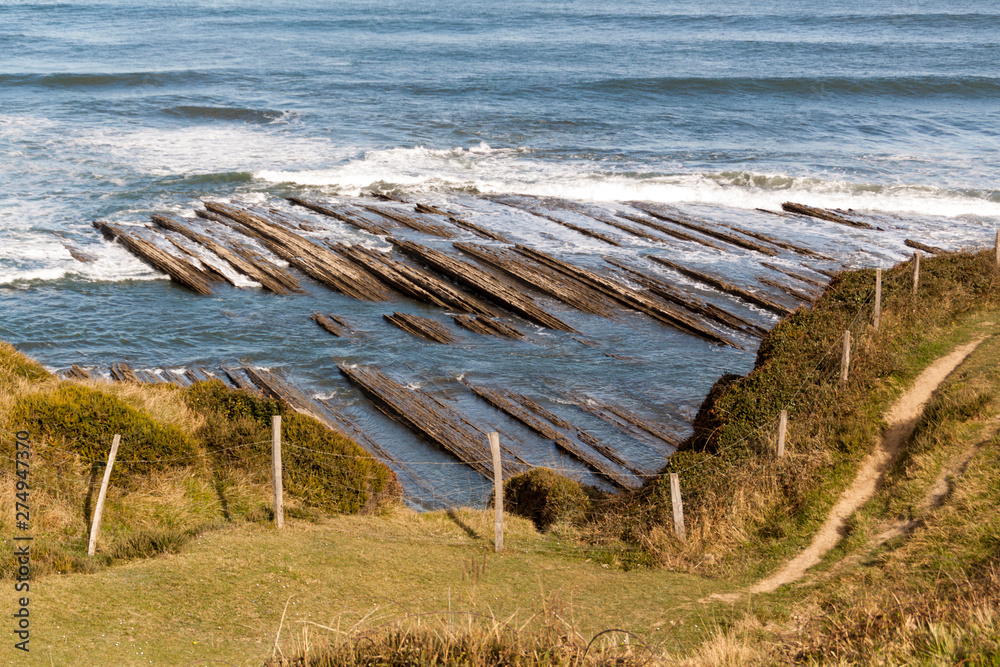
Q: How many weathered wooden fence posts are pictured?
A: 9